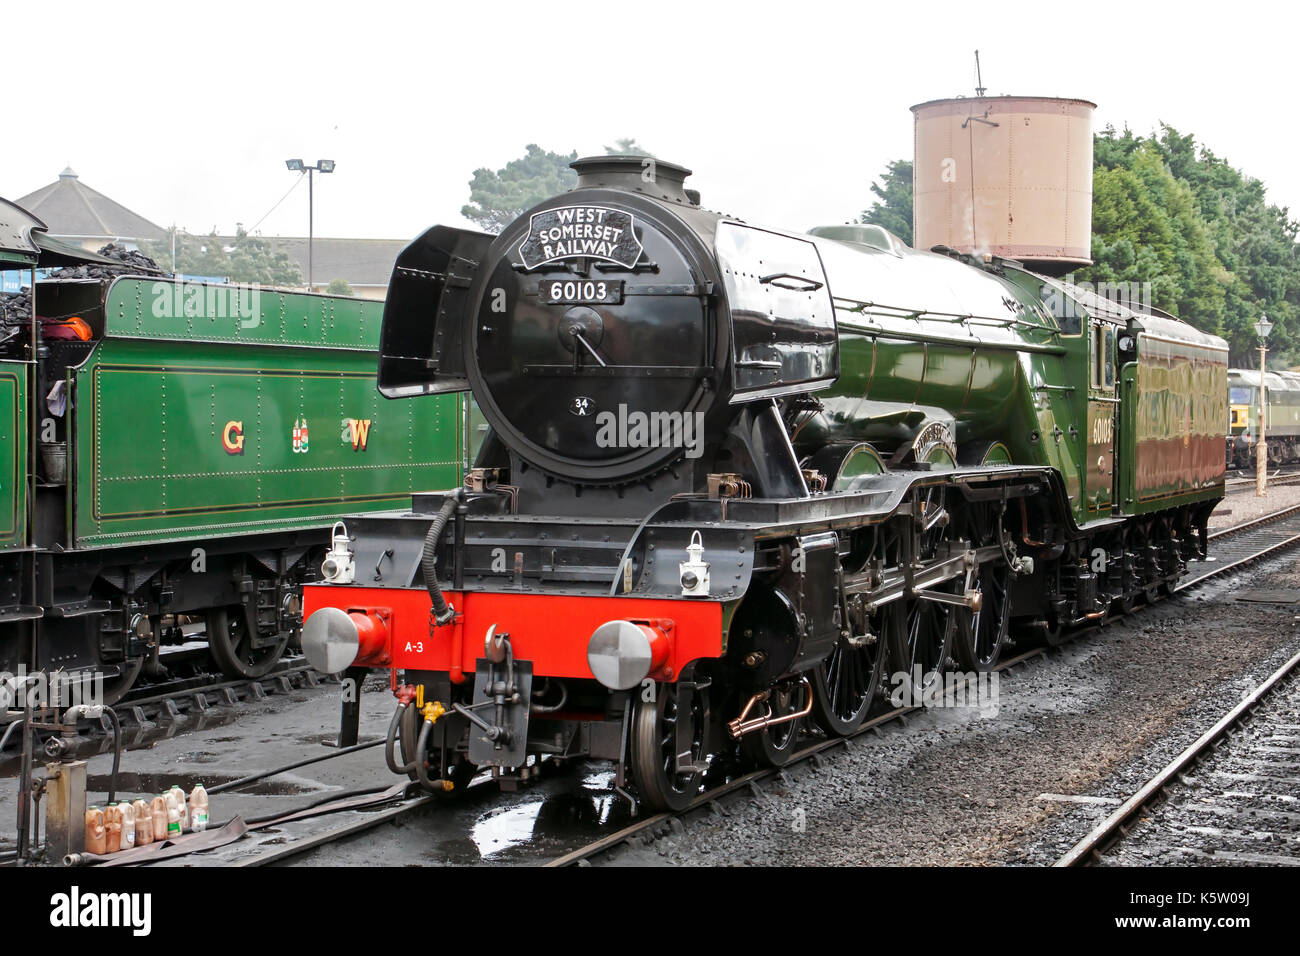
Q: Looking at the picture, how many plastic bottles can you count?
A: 8